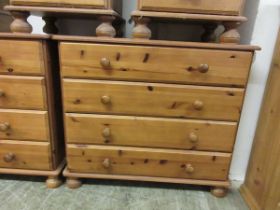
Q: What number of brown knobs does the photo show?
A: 11